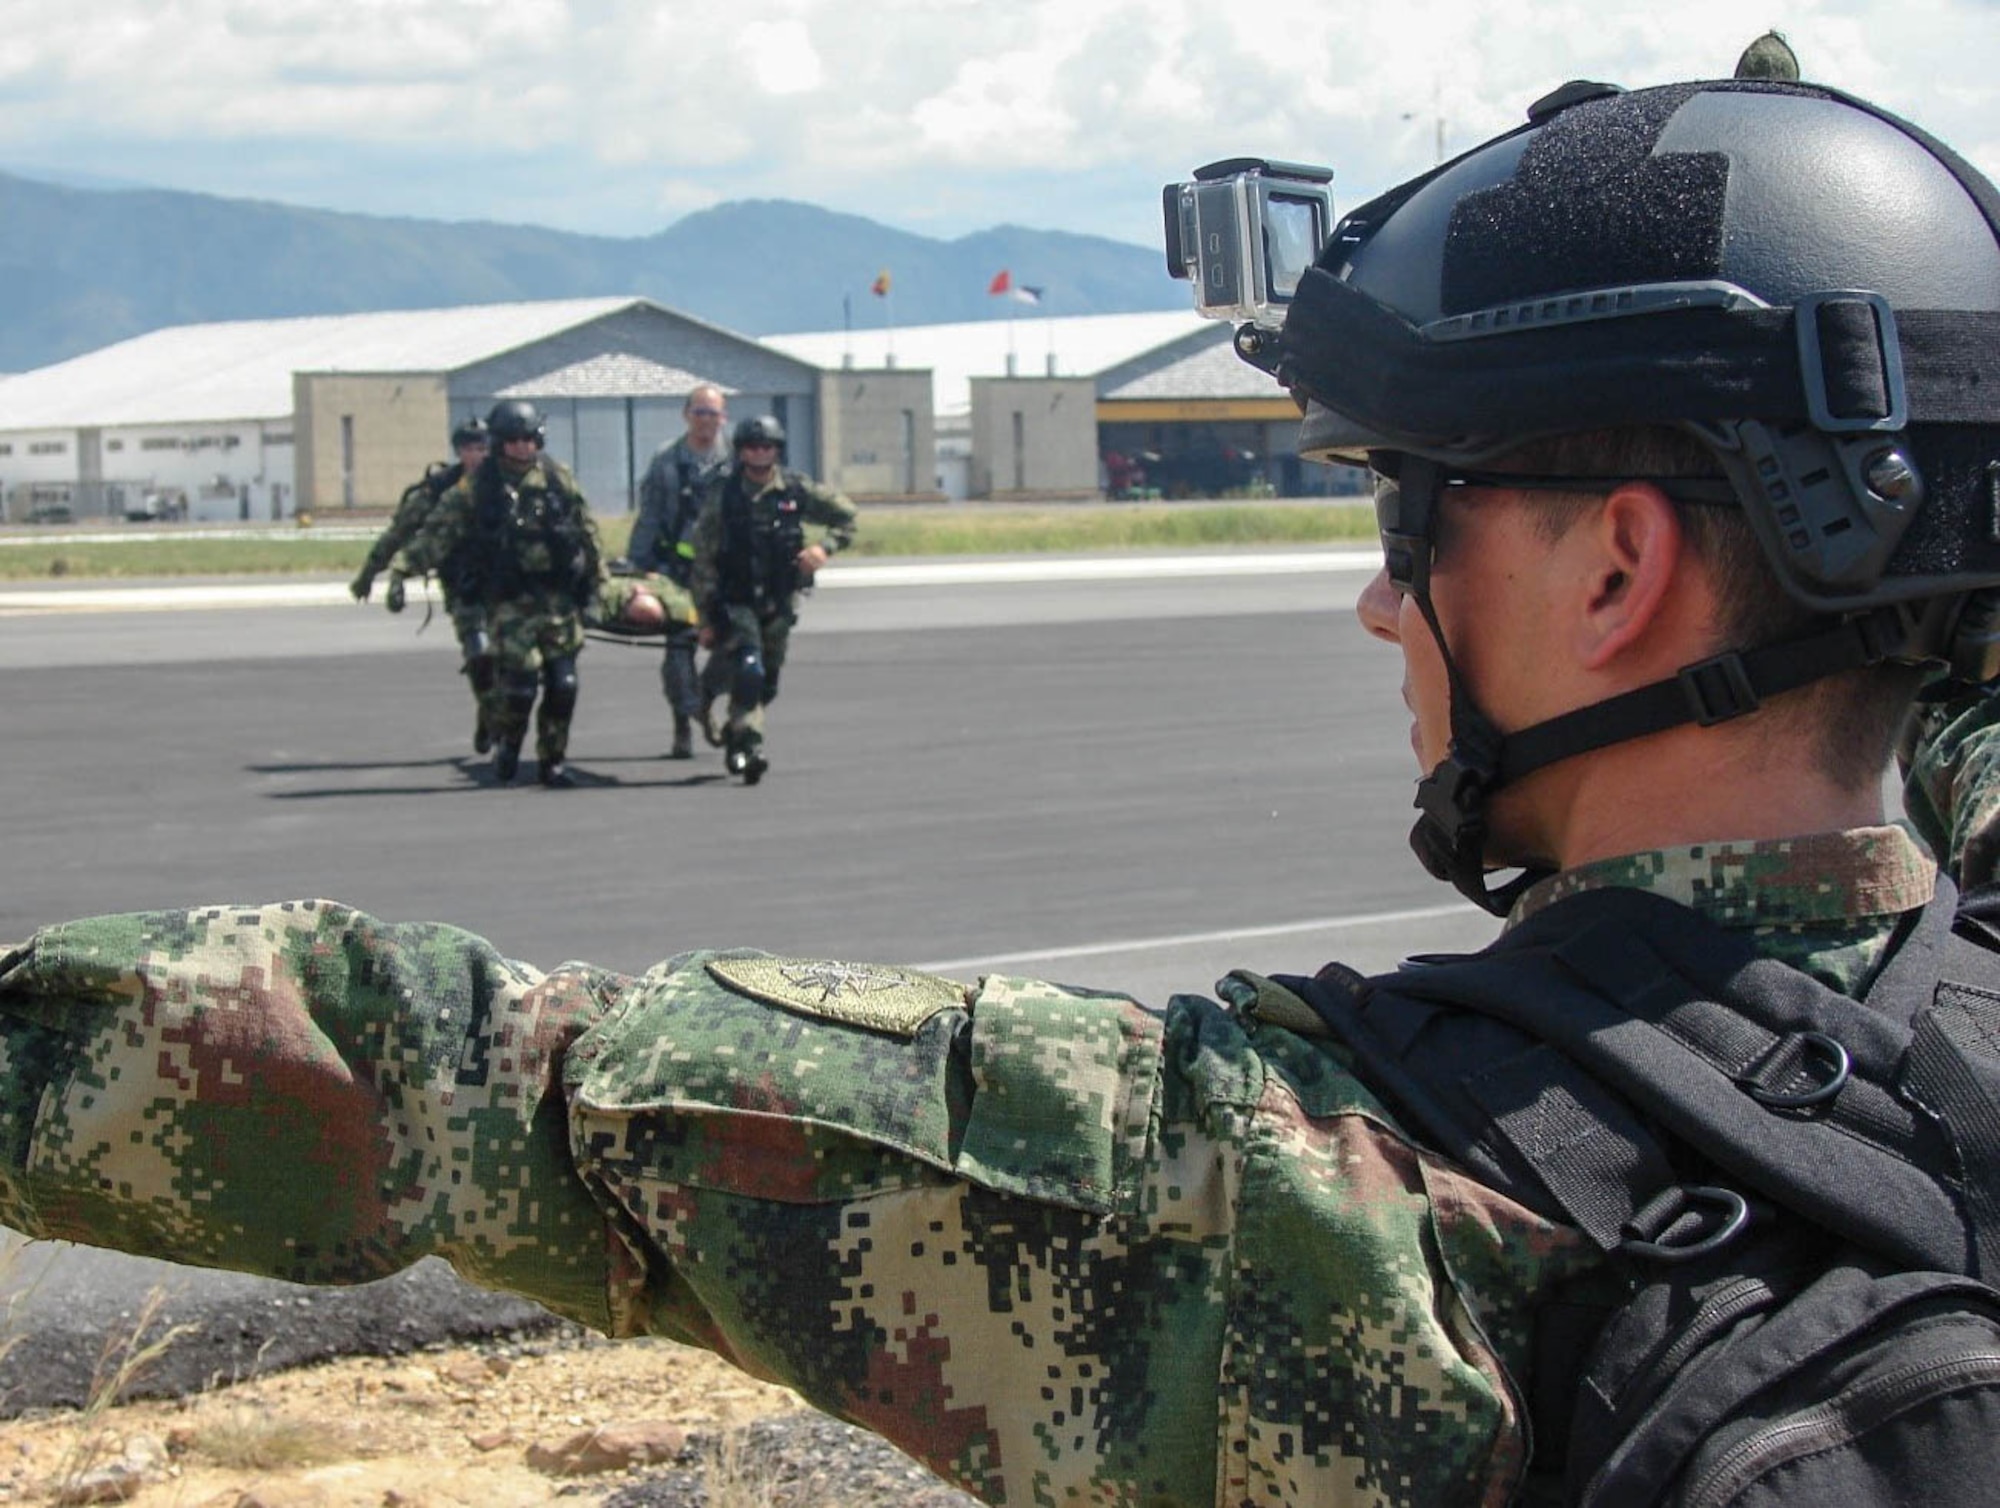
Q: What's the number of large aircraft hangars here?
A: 2